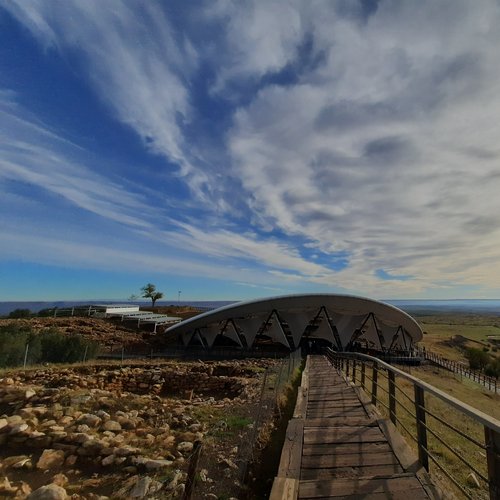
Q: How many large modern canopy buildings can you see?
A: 1